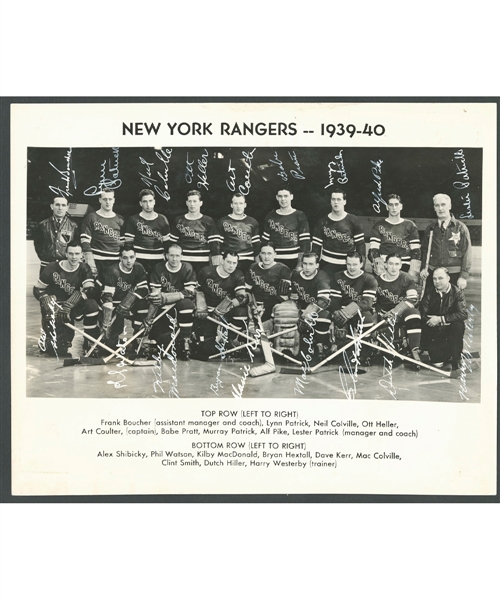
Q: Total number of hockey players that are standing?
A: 7